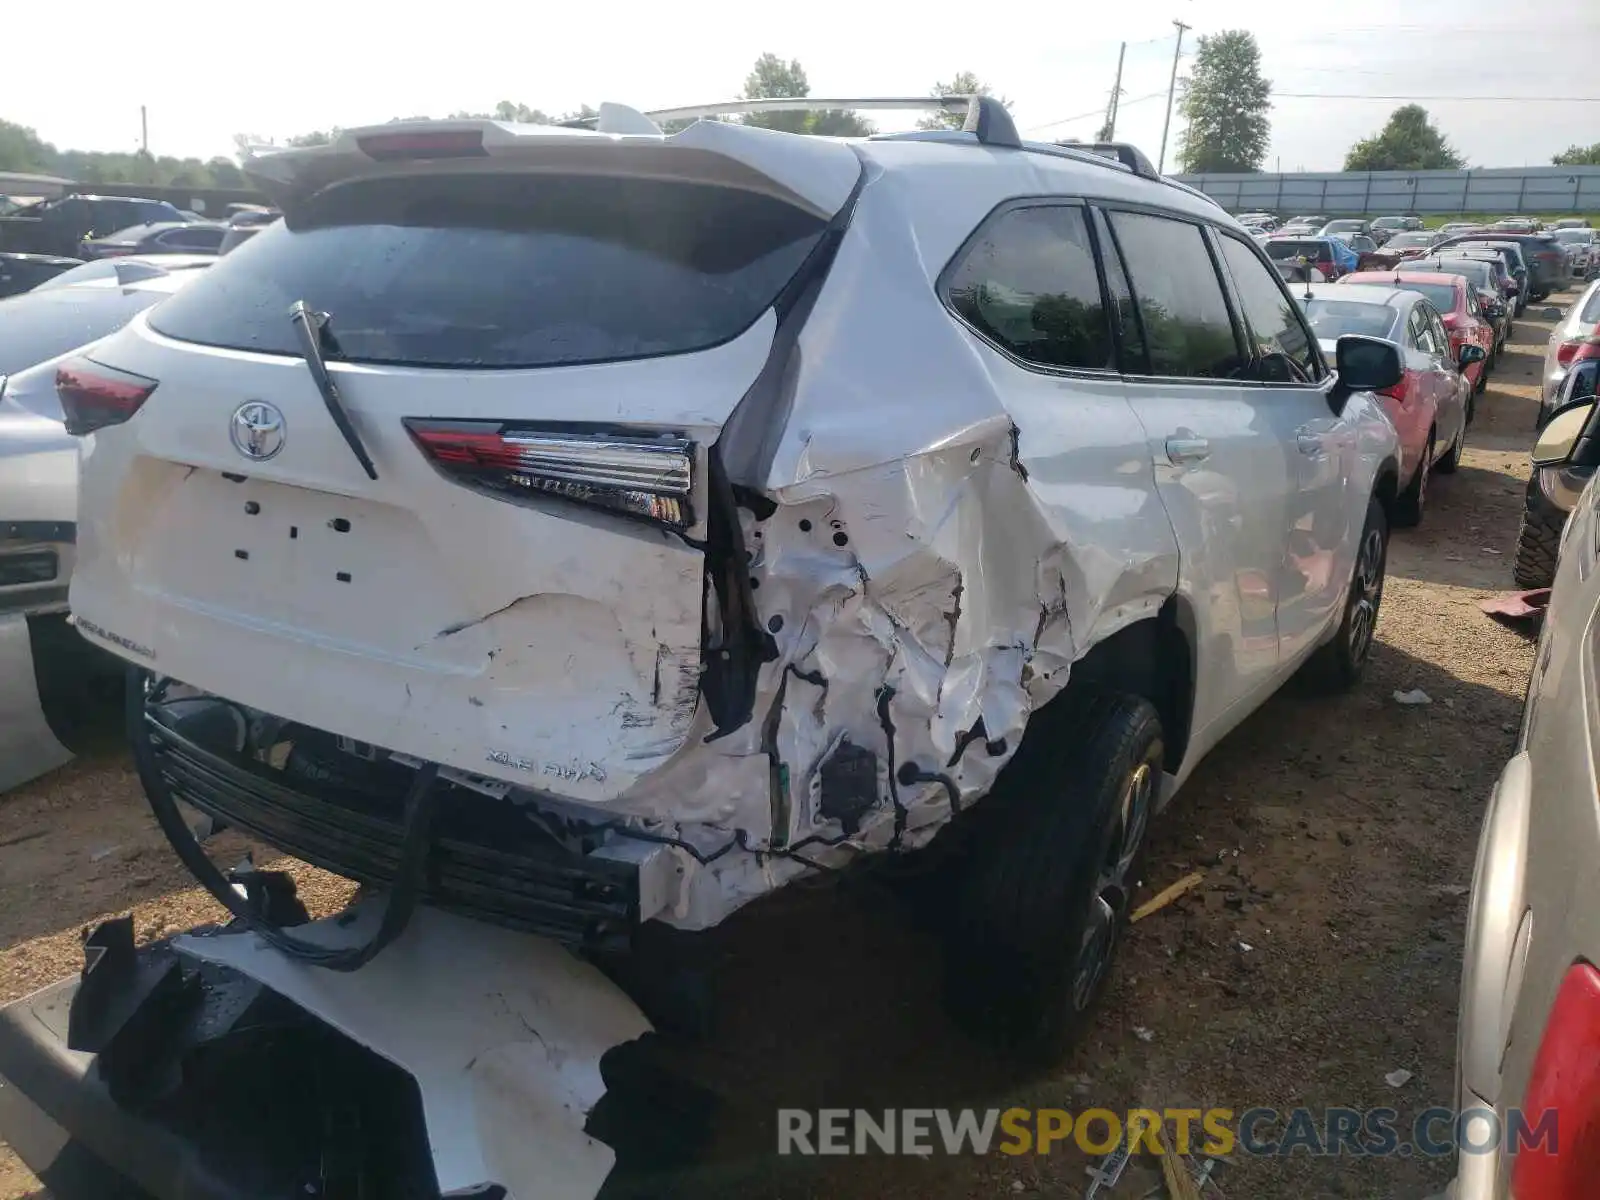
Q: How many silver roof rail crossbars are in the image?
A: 2